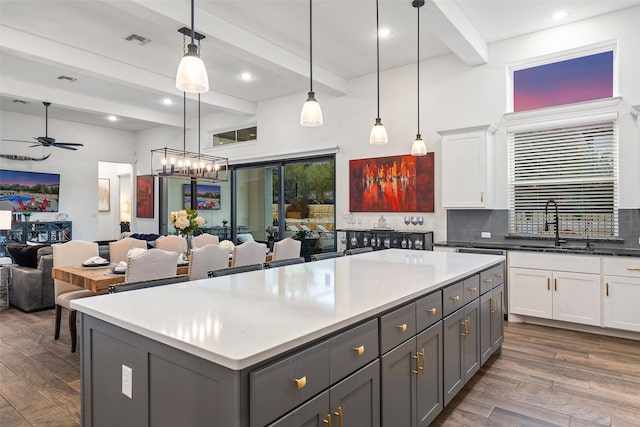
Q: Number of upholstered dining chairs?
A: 8